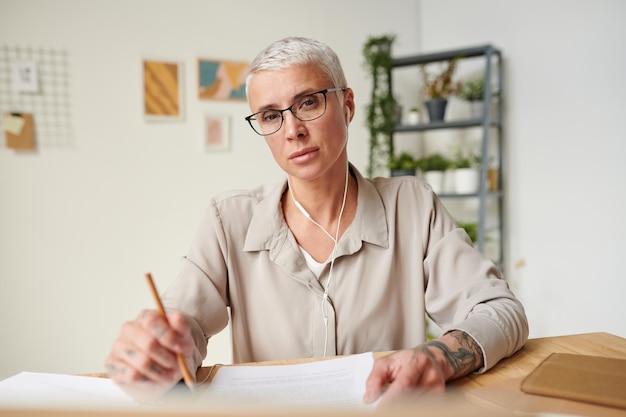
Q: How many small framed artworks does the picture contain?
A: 3